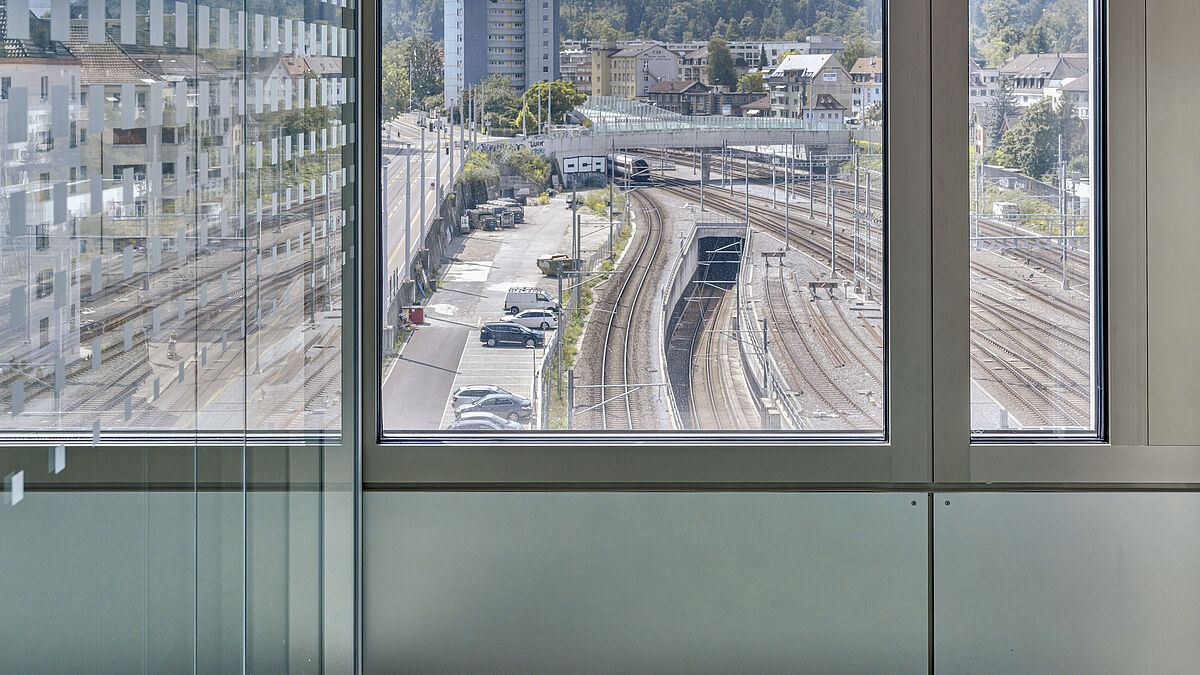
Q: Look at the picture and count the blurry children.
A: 0